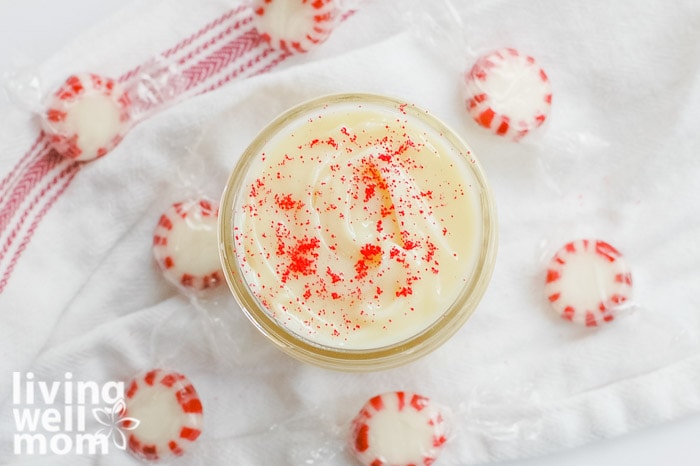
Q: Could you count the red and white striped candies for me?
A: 7